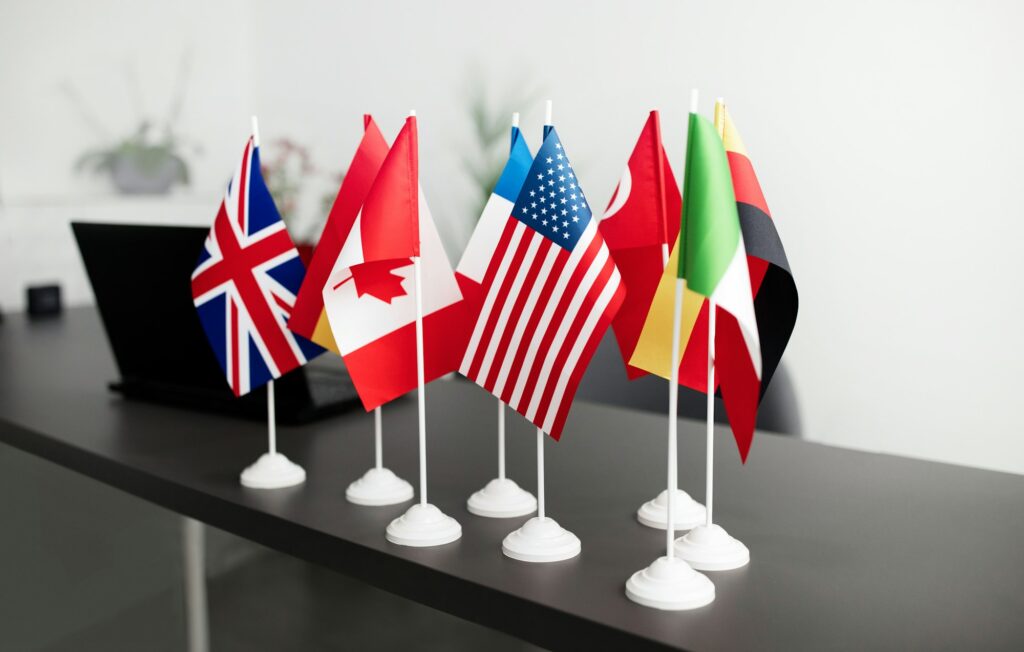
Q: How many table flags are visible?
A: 8